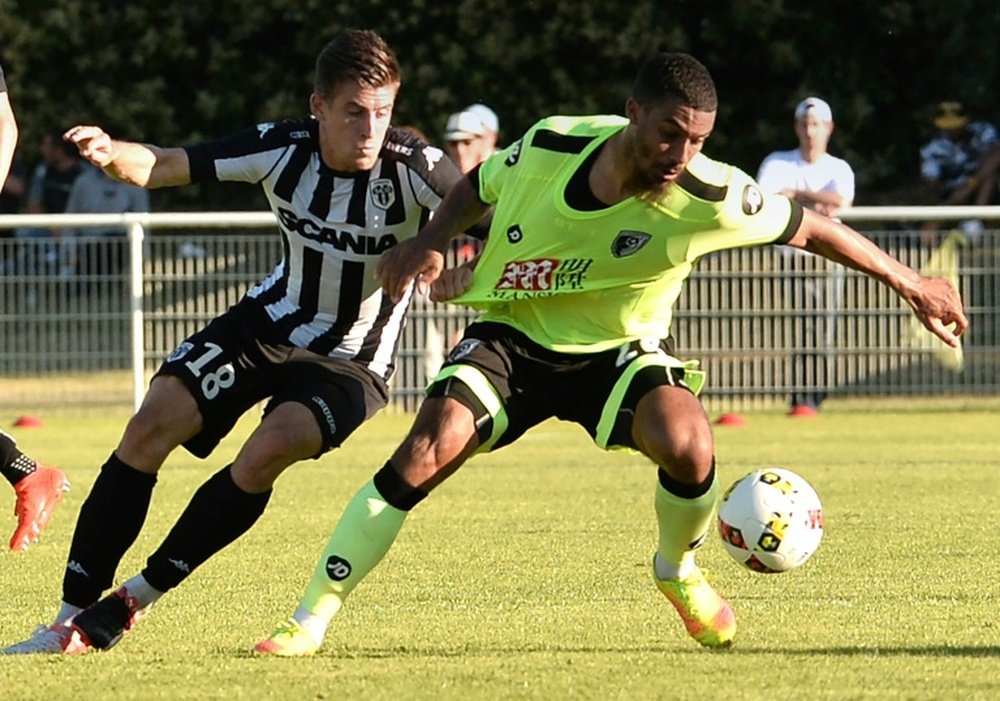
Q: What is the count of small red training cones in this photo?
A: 3